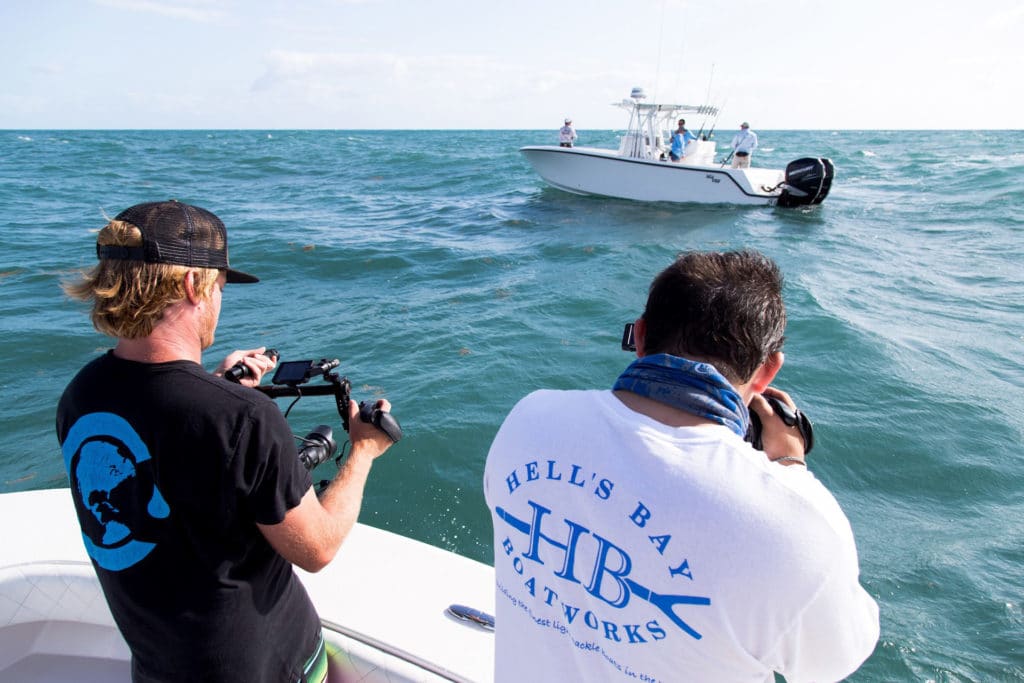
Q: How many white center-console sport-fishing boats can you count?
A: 1